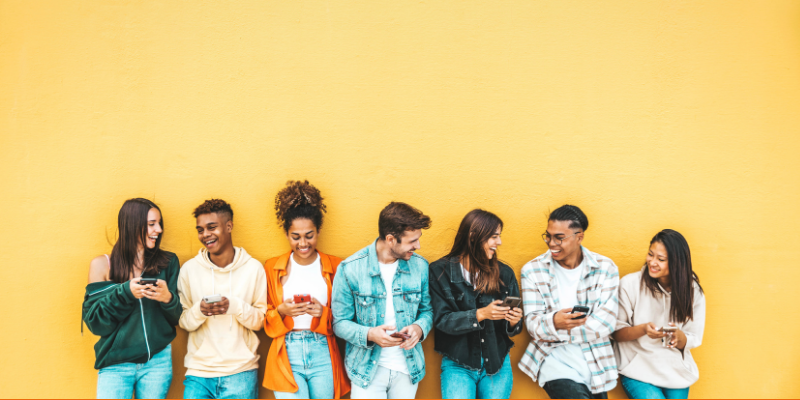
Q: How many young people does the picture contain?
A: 7